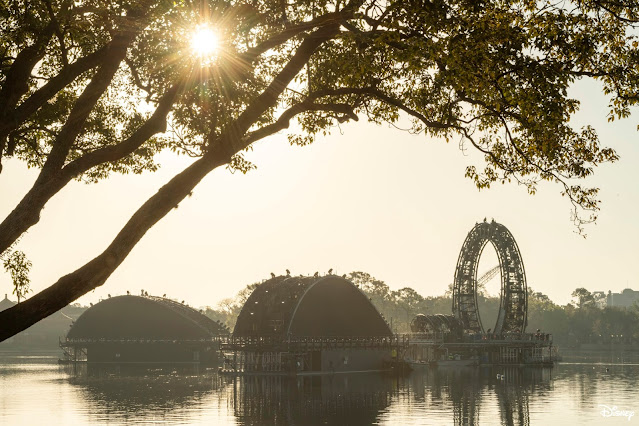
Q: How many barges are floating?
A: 3